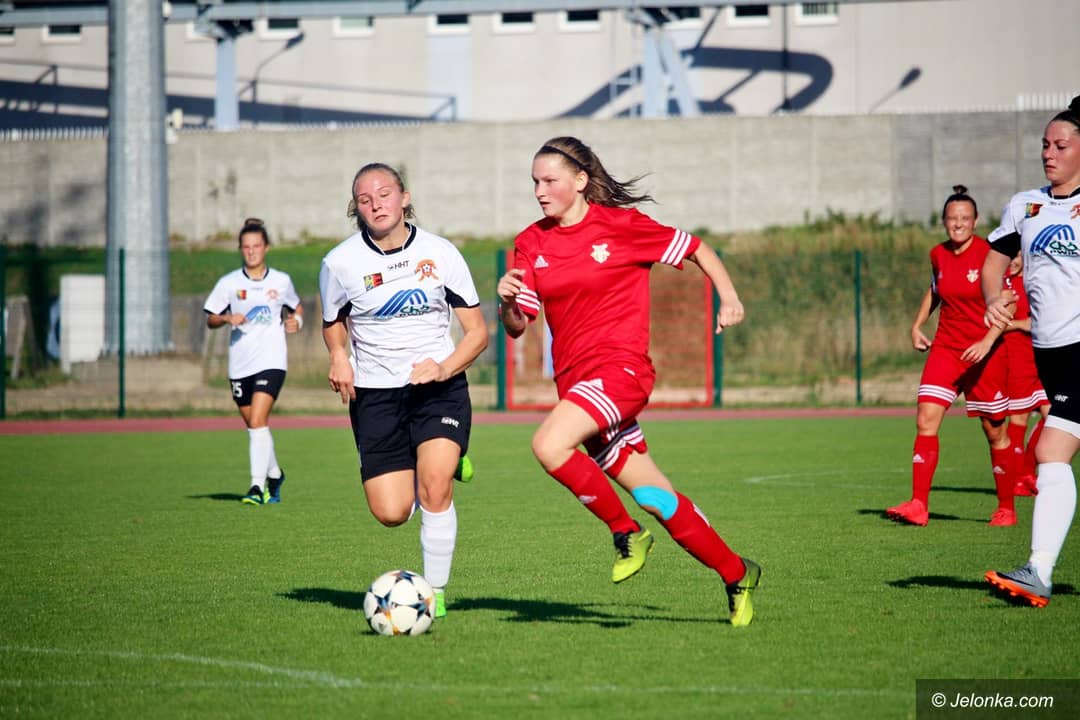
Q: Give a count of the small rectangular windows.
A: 11